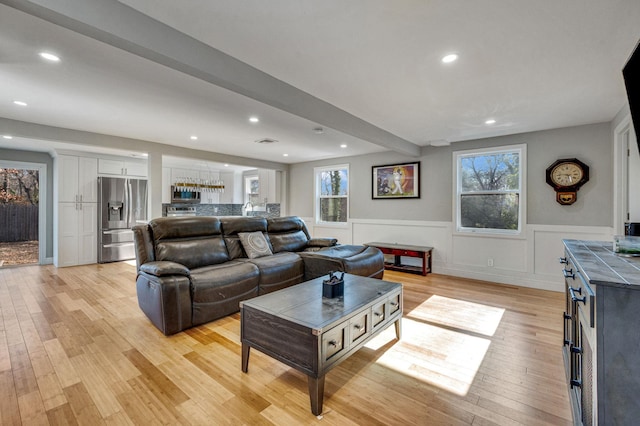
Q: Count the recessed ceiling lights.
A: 11